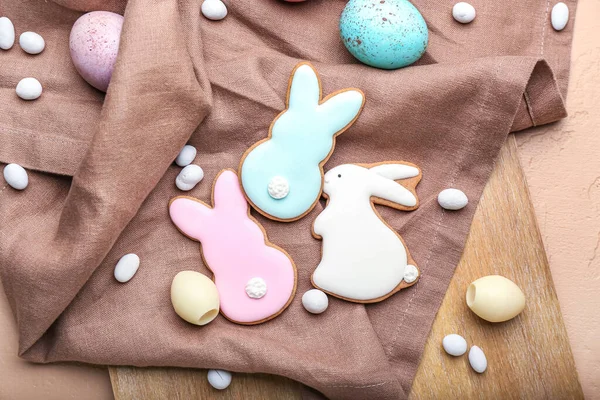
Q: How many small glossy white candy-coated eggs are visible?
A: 15